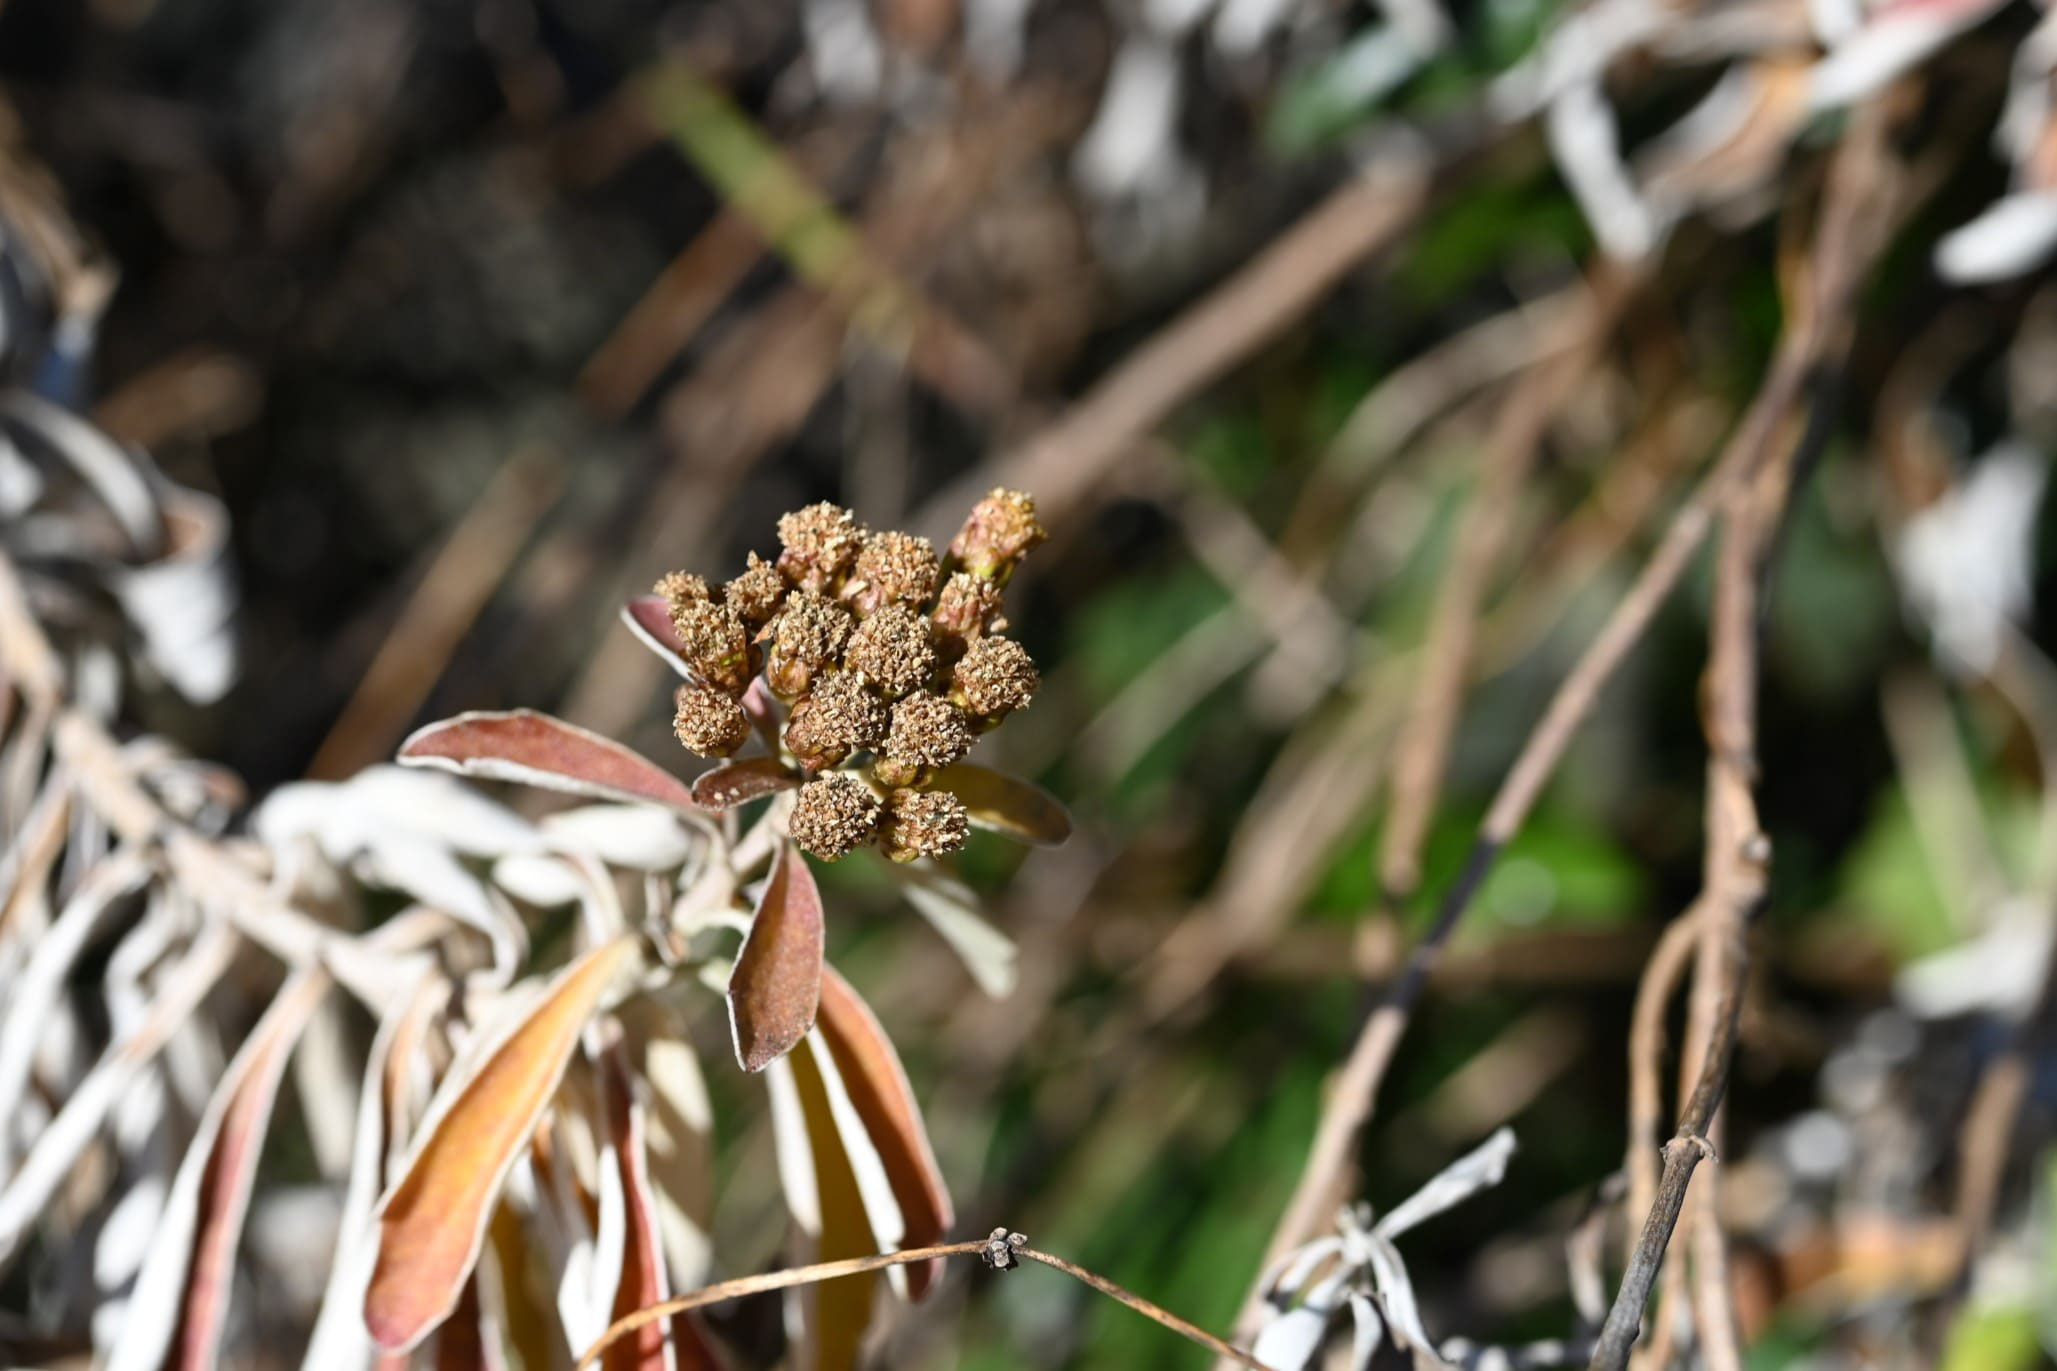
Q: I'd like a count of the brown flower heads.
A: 15